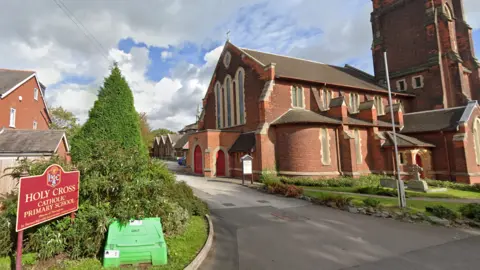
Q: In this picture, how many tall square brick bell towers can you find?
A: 1